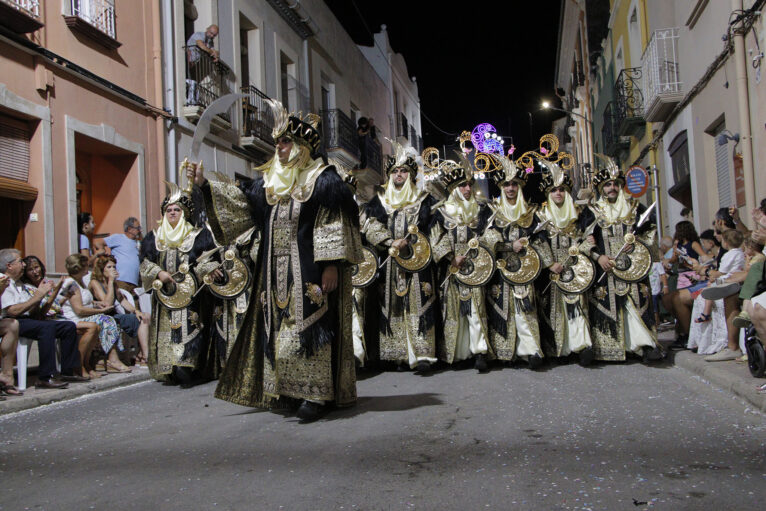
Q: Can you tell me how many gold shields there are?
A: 8